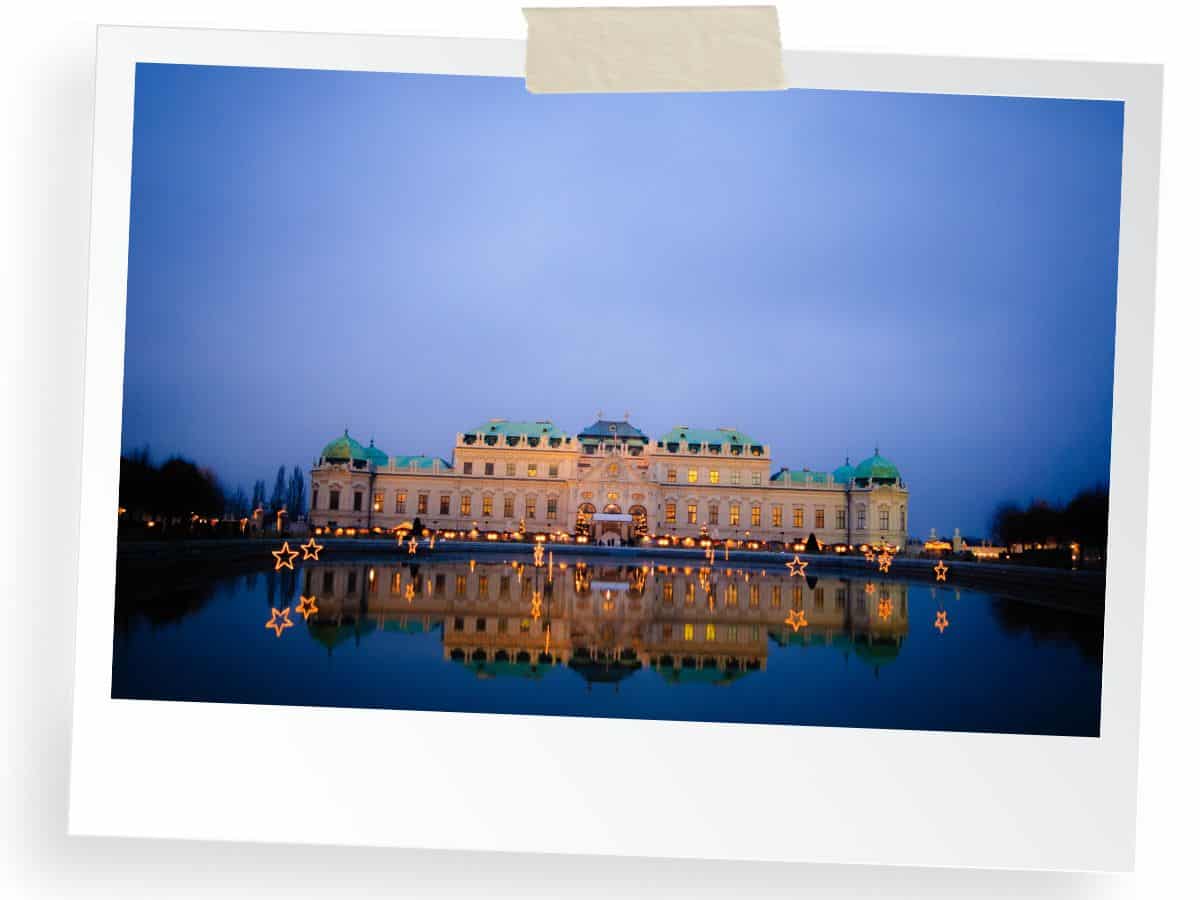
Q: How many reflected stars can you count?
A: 8